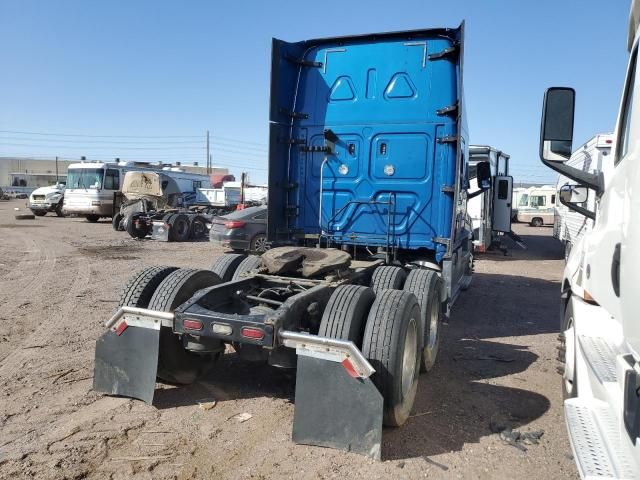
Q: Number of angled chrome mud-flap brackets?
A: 2